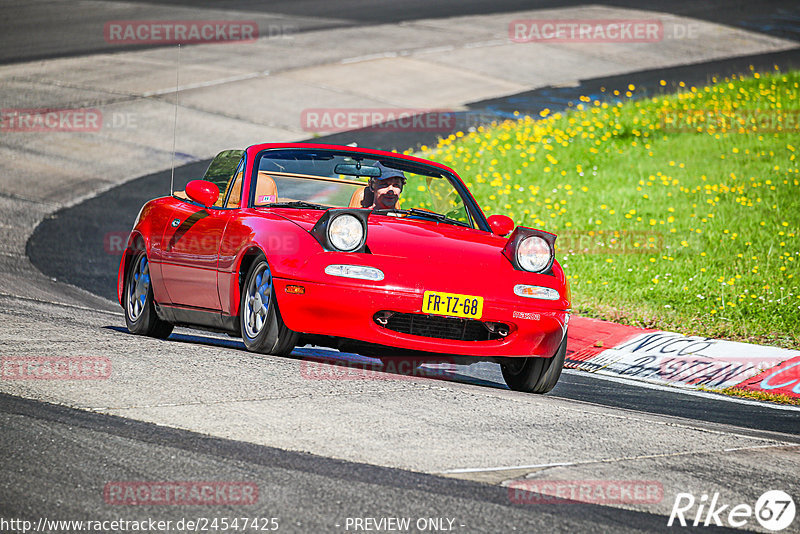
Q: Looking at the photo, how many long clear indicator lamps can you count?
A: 2